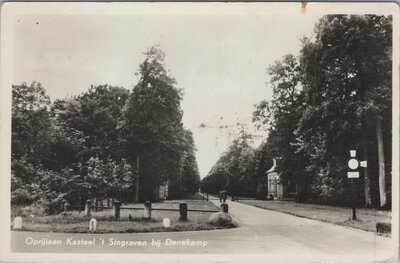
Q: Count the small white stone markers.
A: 3